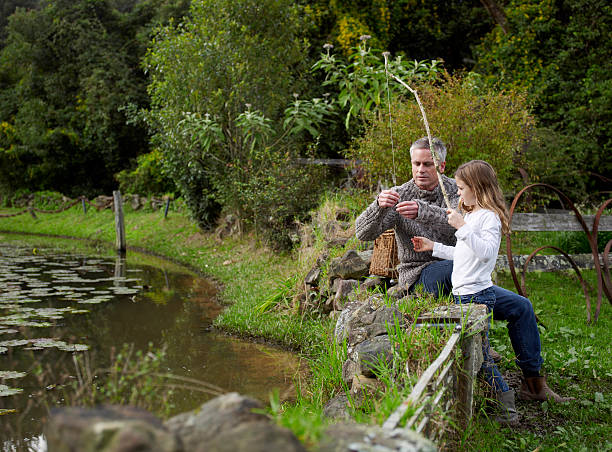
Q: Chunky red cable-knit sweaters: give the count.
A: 0